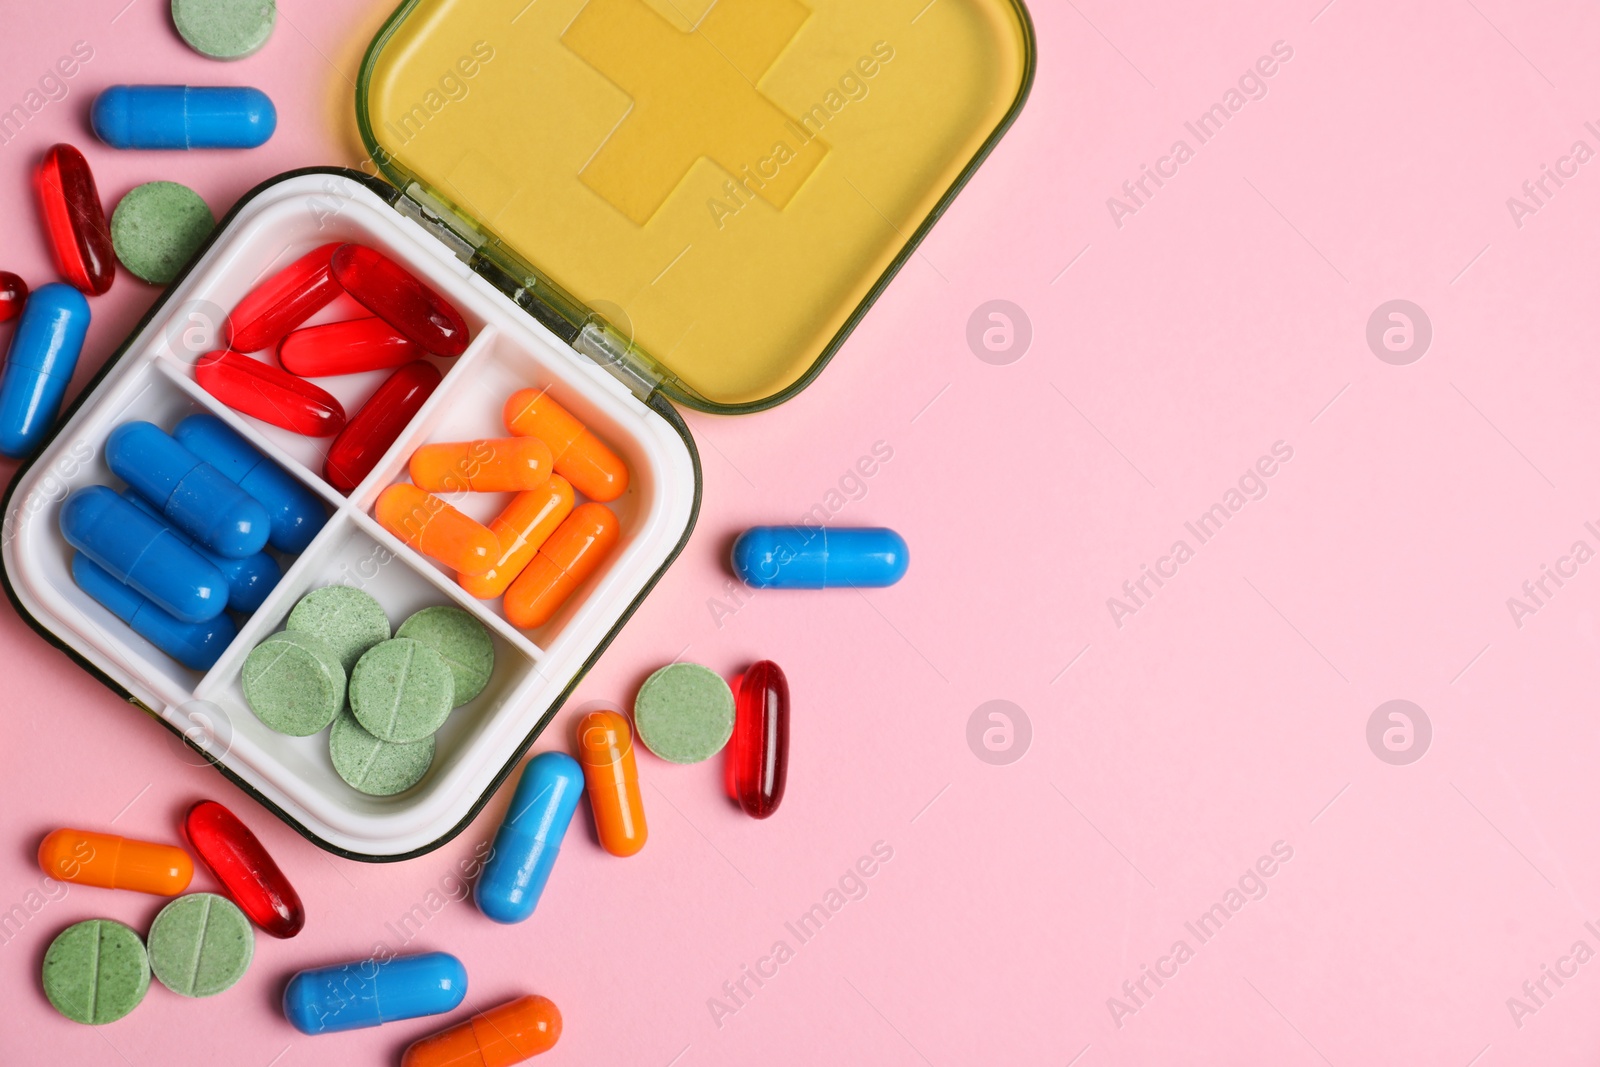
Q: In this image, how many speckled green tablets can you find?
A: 10